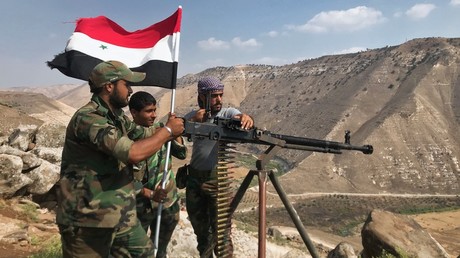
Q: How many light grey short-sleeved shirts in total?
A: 1